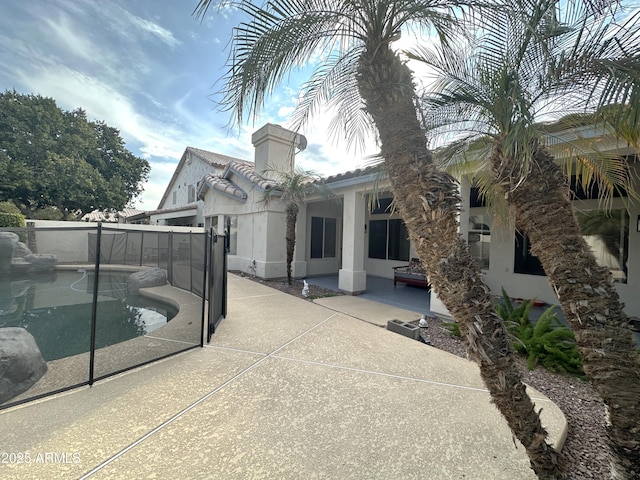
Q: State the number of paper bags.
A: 0